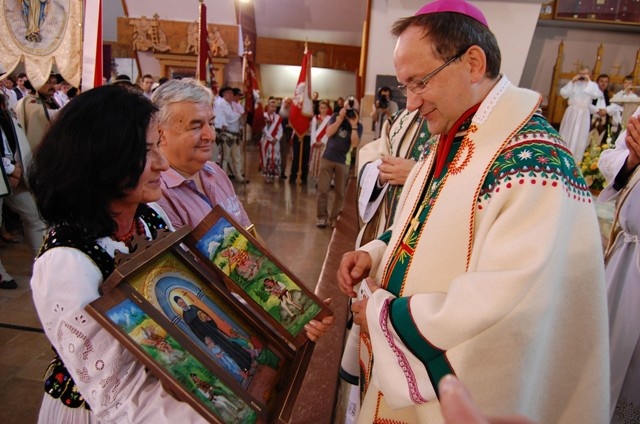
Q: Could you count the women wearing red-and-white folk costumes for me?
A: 2